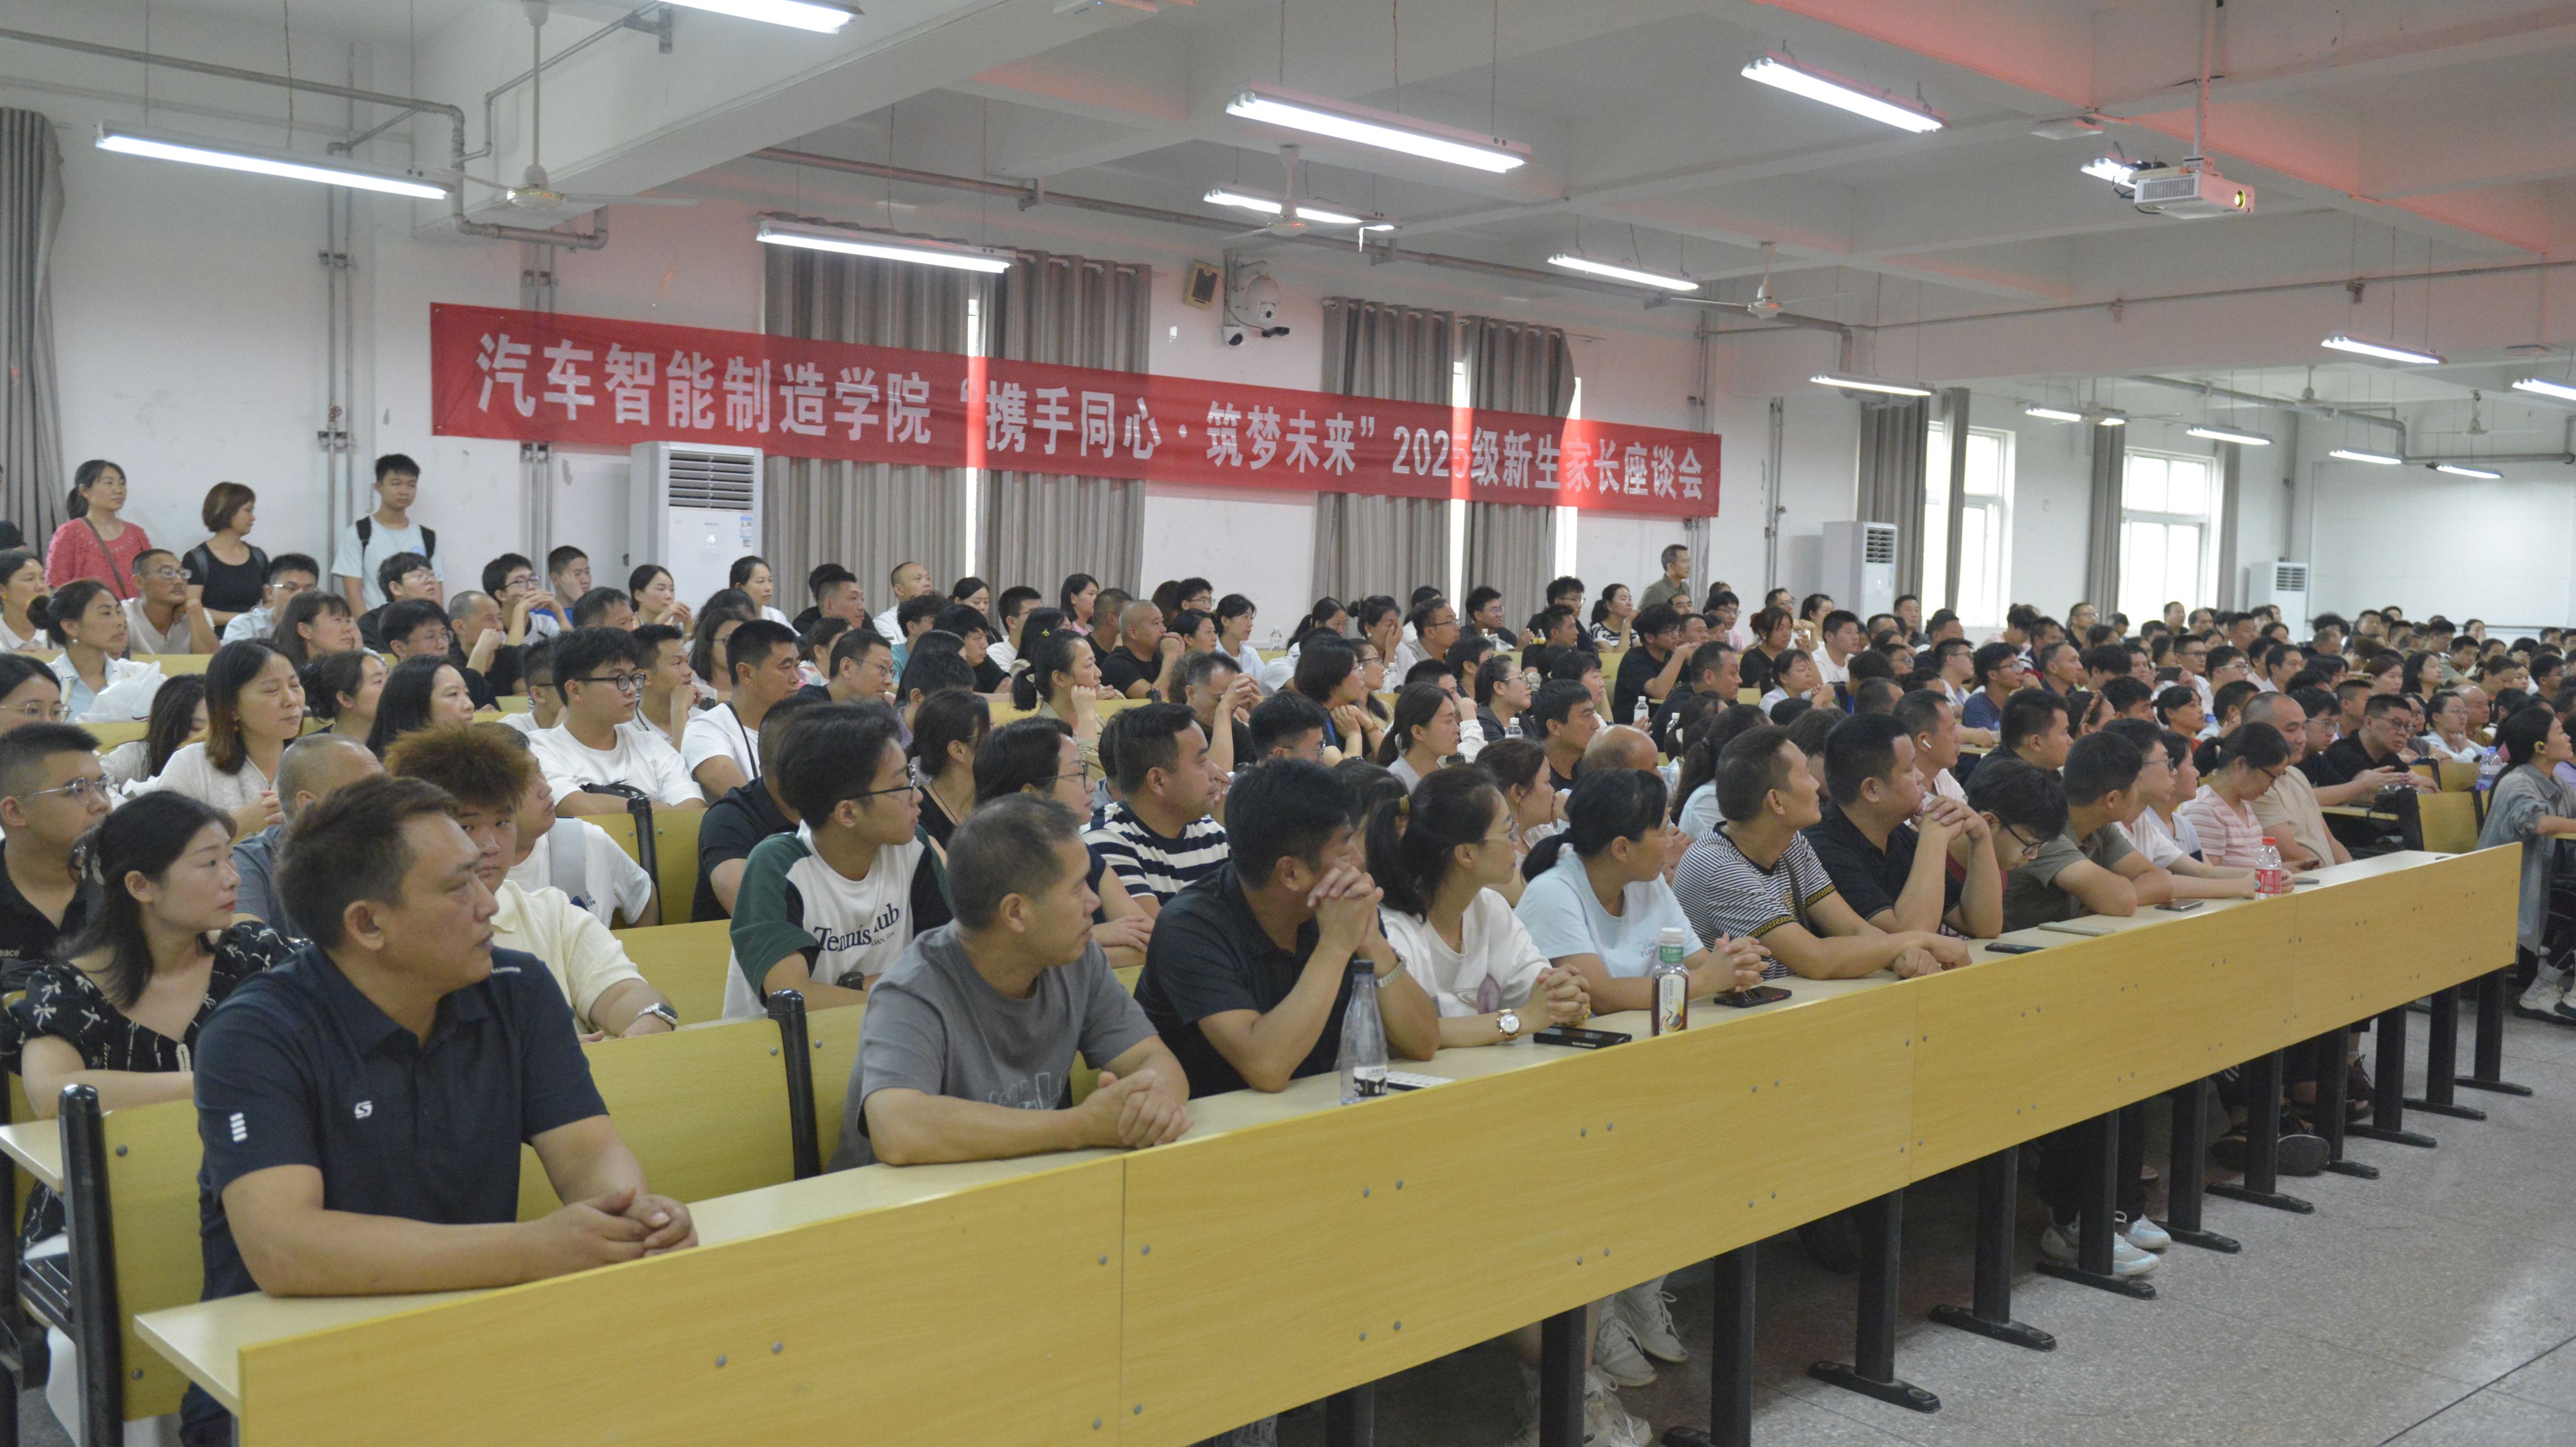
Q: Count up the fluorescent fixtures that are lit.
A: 15